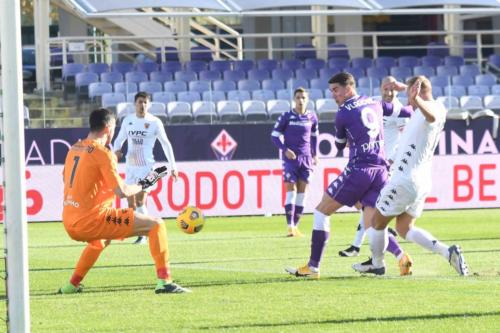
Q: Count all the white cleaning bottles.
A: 0